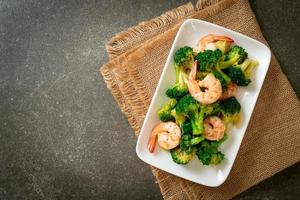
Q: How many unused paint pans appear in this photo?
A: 0